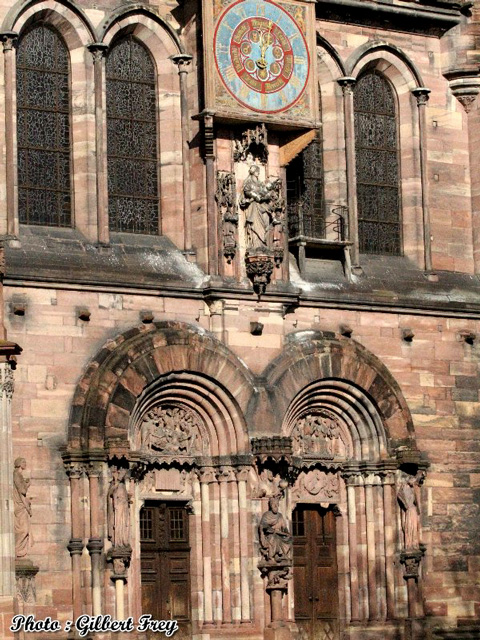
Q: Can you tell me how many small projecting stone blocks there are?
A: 7